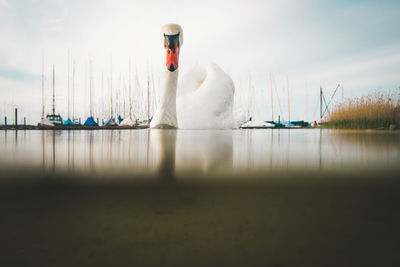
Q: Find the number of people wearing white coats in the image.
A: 0